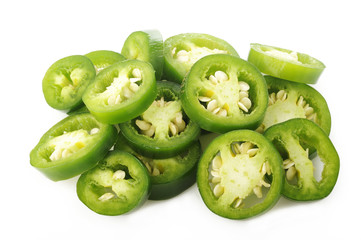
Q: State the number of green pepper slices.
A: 14